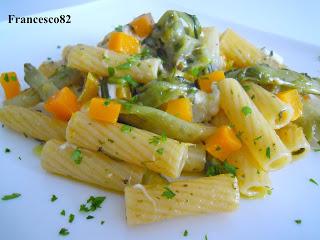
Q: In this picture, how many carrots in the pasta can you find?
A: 9